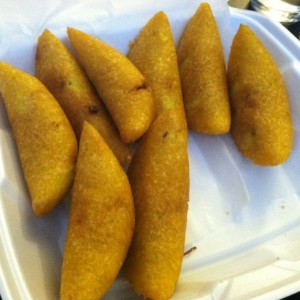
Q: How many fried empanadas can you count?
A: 8